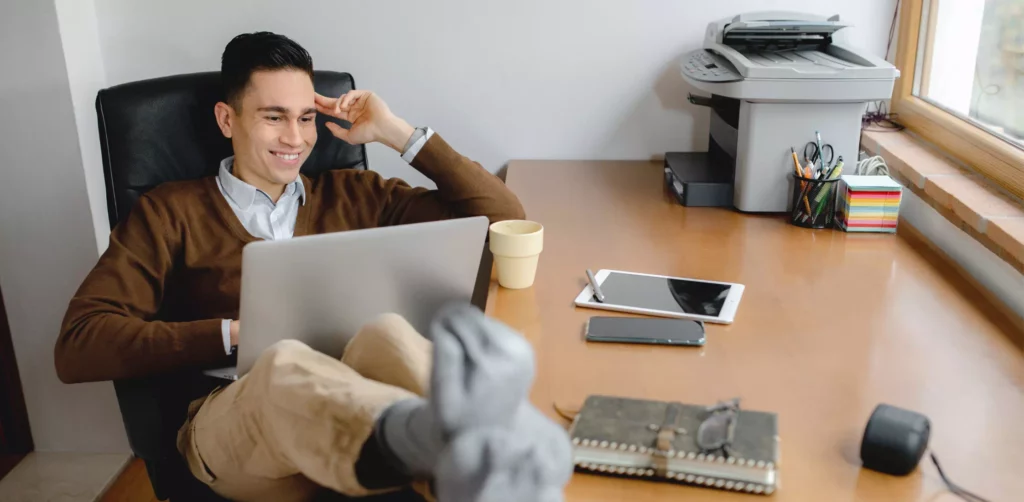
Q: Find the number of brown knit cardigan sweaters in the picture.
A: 1